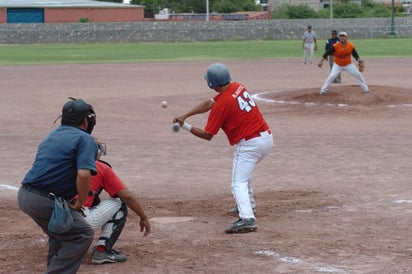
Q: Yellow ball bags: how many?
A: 0